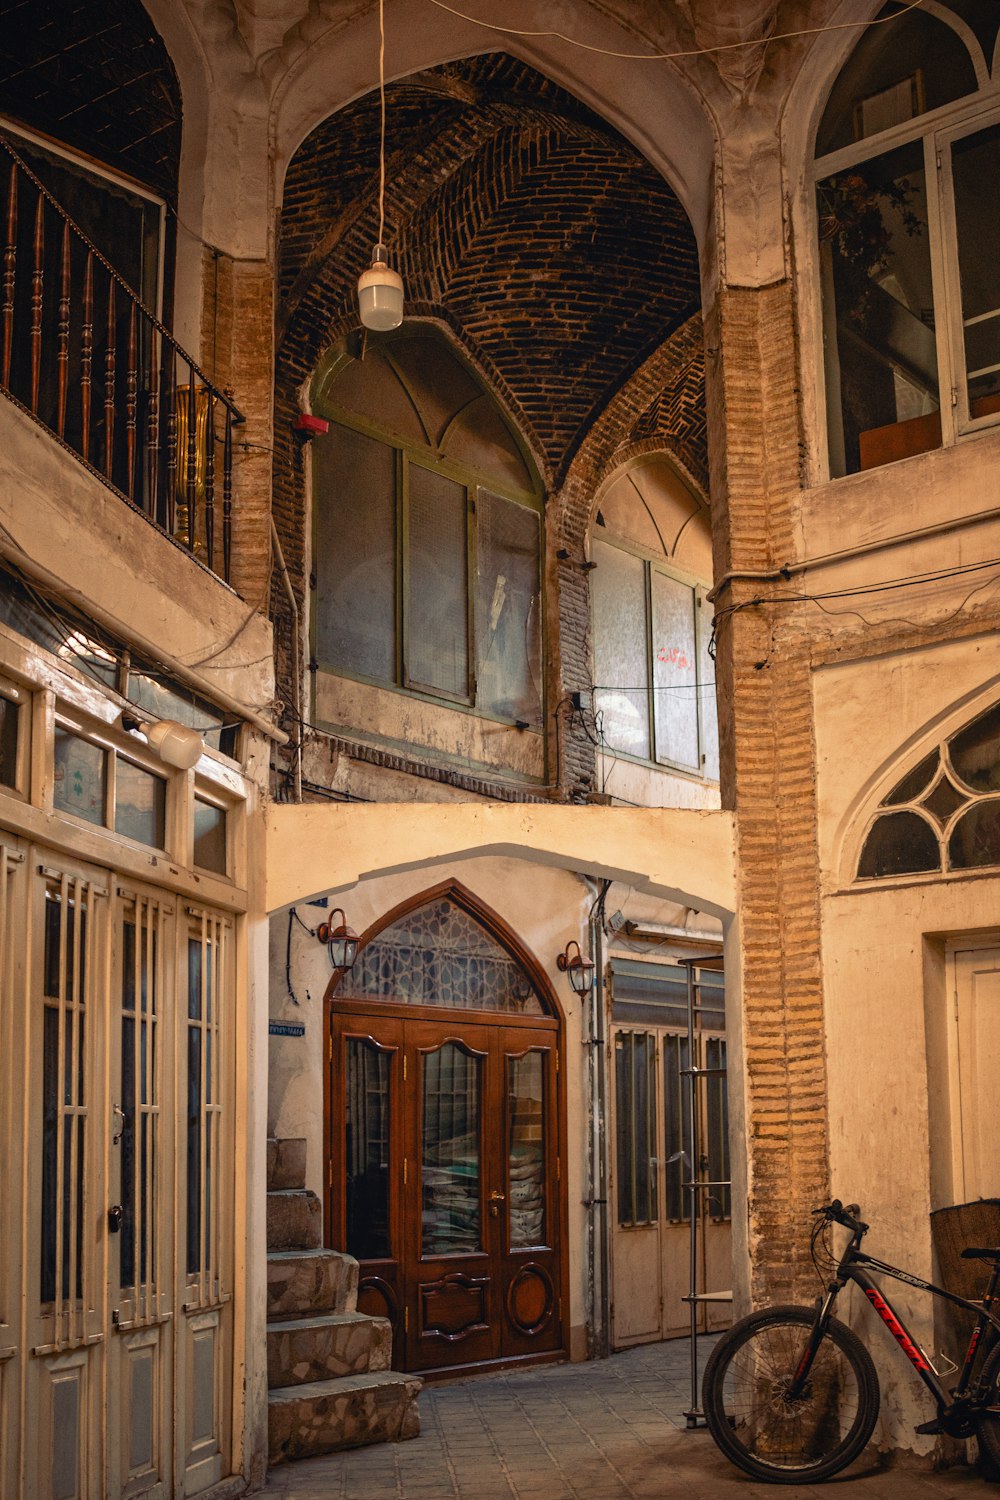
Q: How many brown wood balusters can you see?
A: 11